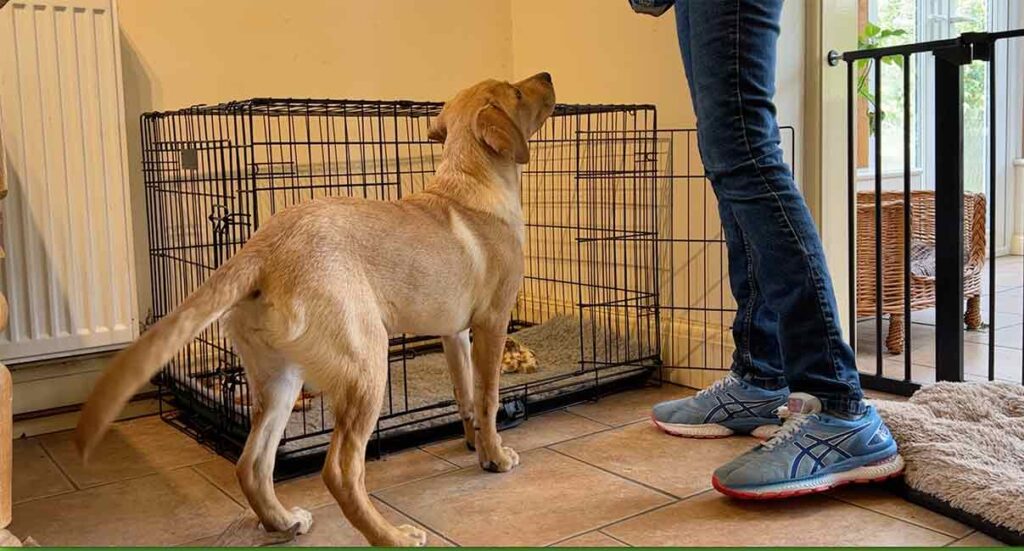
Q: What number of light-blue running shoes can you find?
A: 2